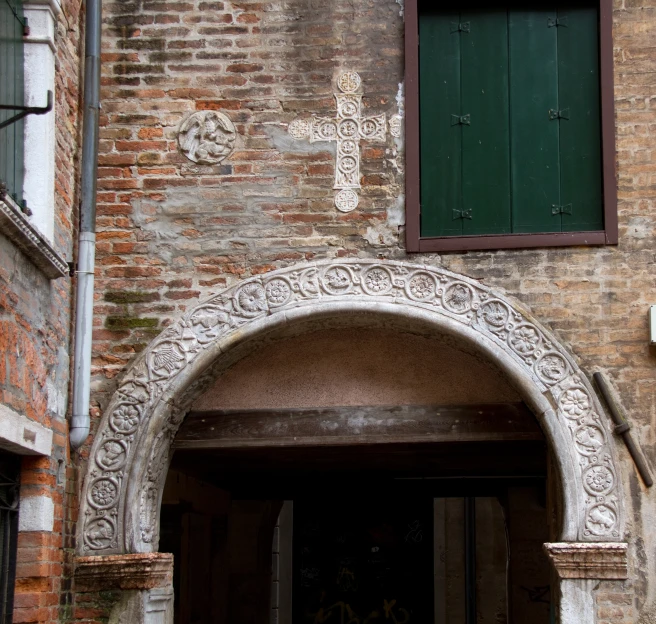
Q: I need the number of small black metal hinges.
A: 6